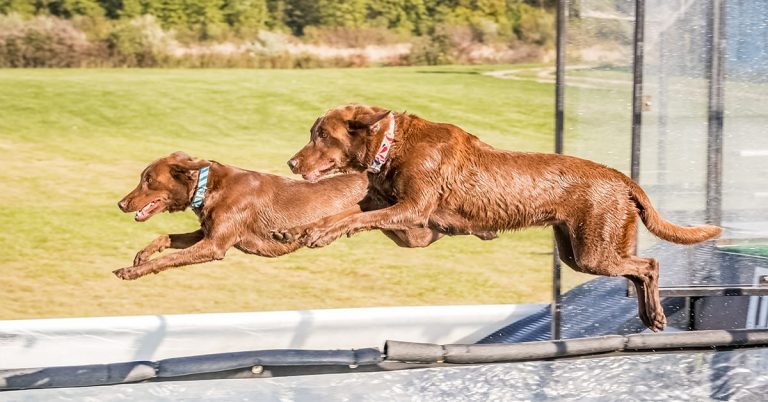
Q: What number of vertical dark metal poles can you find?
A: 3